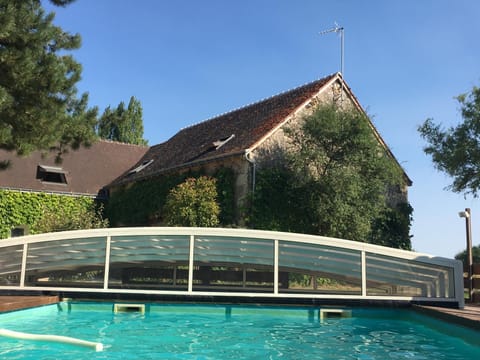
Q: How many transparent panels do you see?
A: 6